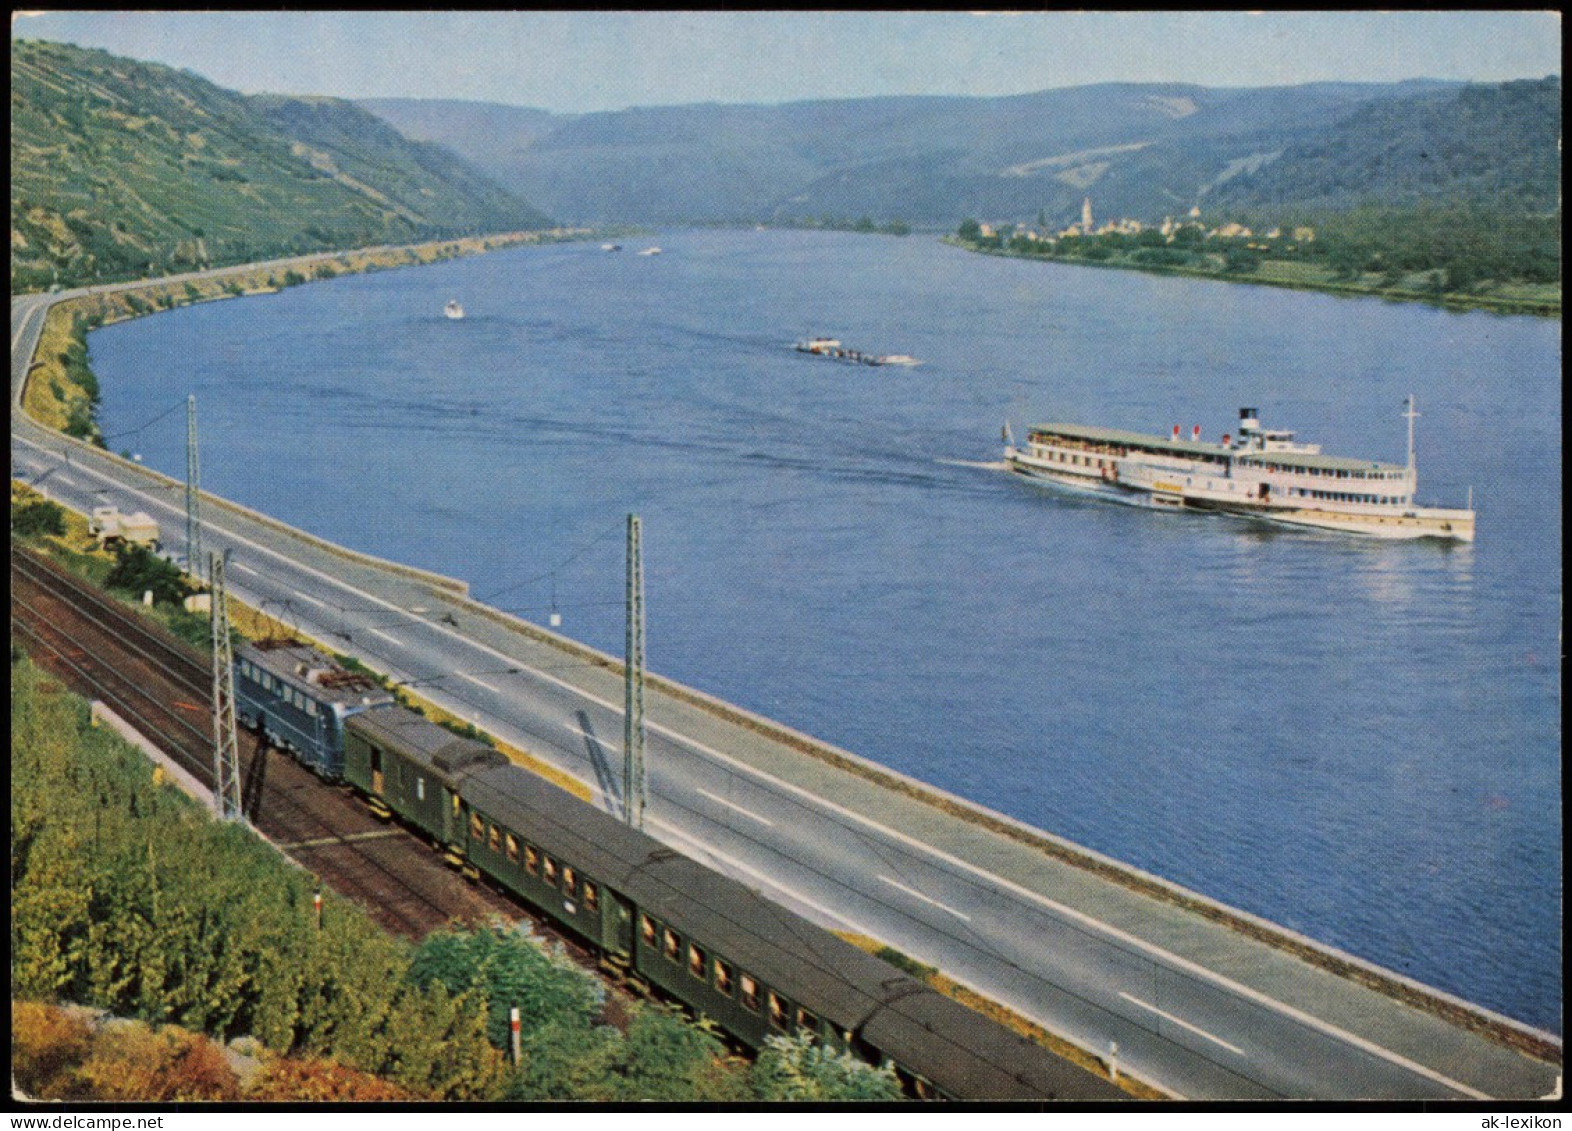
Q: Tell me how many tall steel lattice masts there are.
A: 3